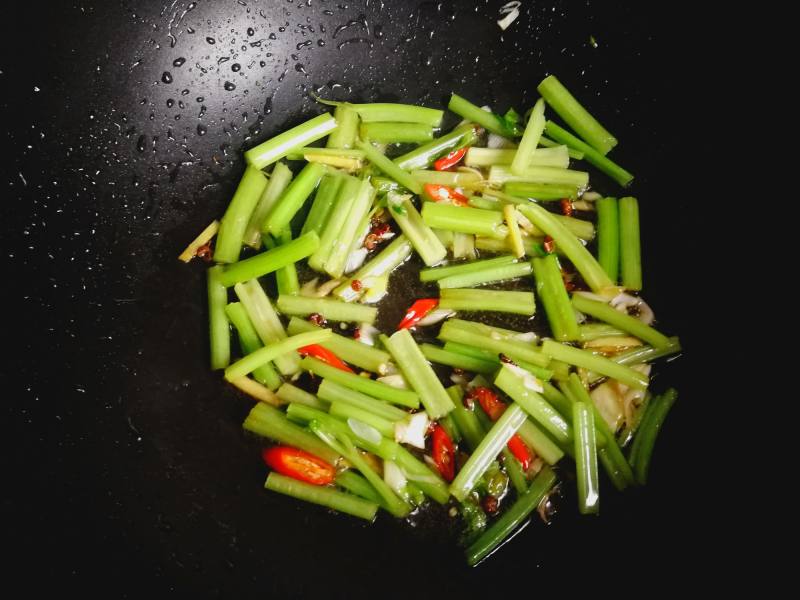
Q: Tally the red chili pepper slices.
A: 8